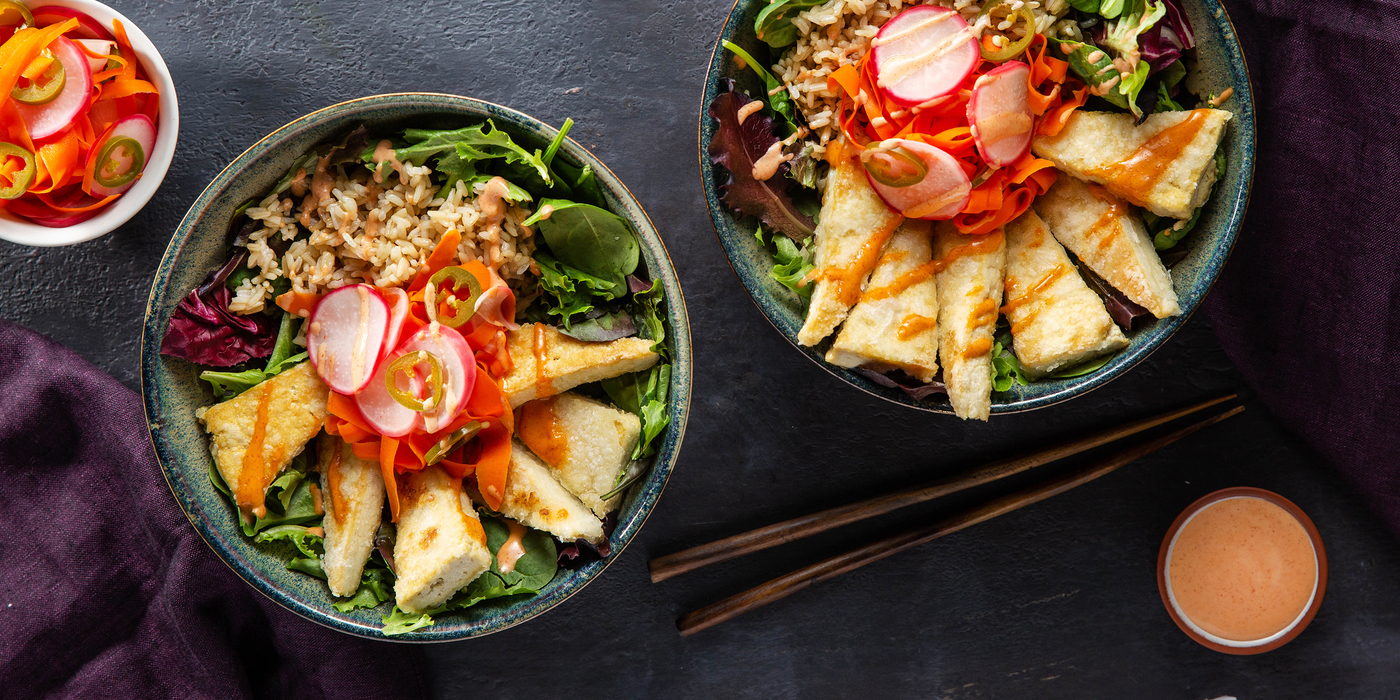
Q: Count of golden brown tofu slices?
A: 12